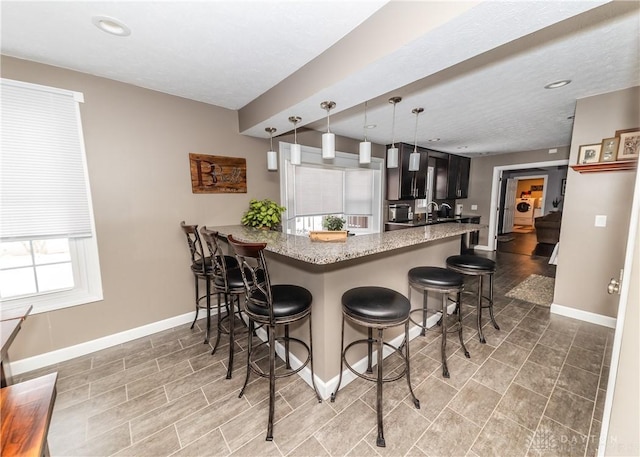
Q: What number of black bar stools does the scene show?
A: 6